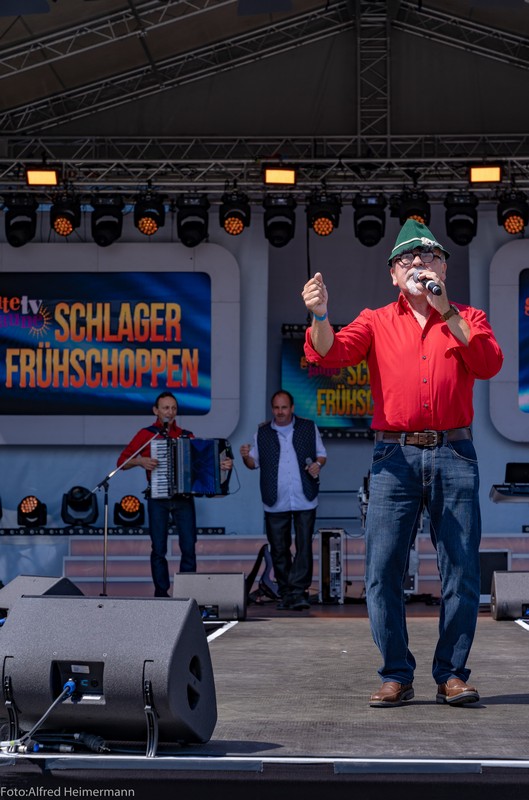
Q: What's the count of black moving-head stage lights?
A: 15